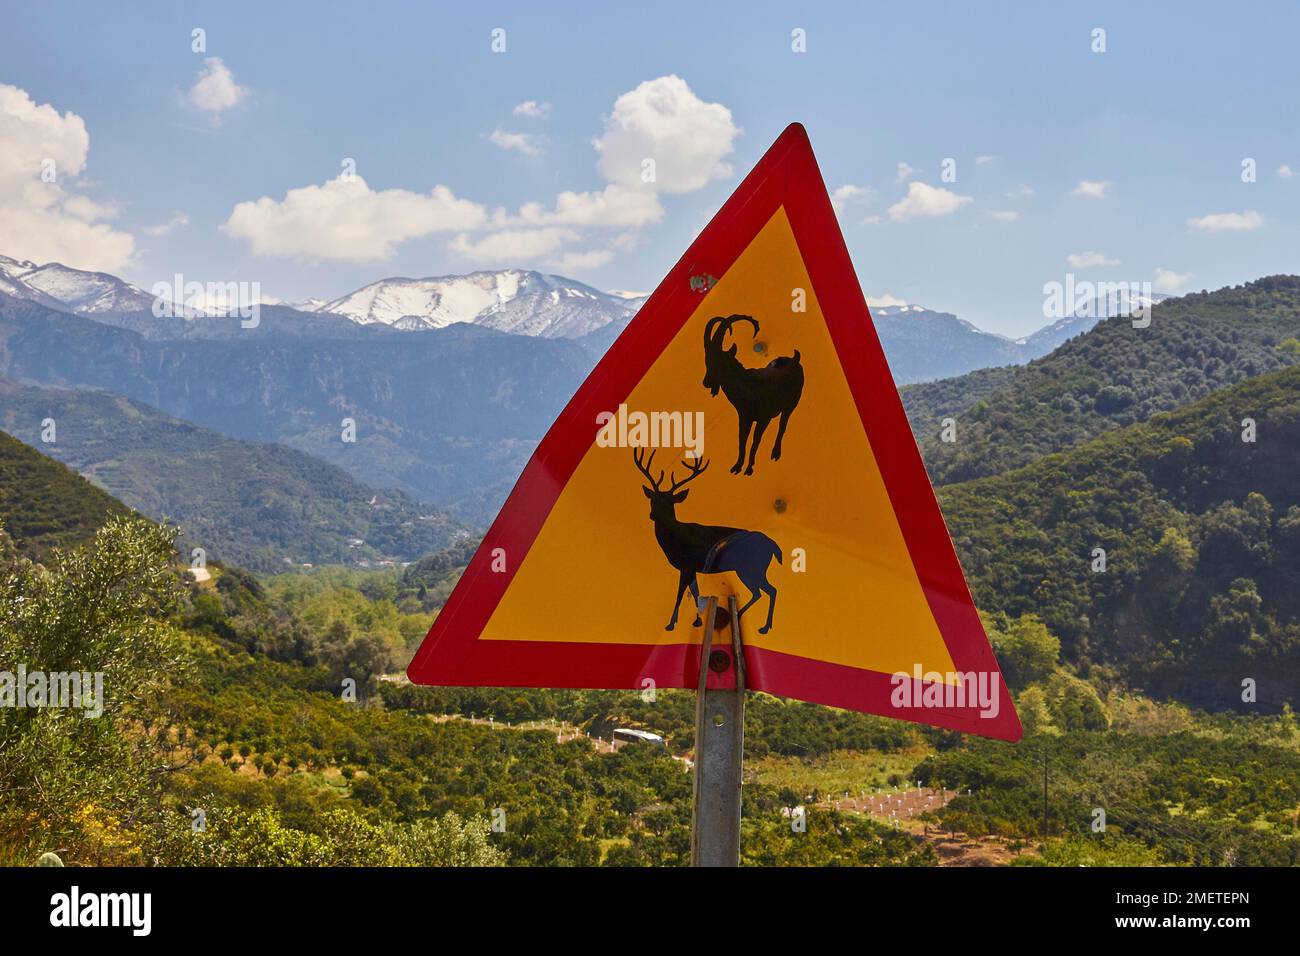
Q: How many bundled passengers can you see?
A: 0